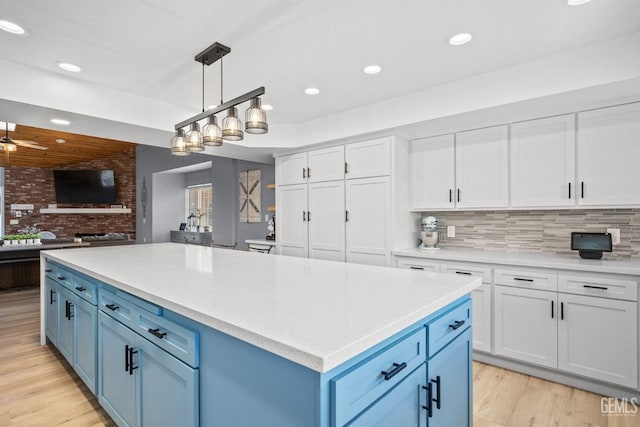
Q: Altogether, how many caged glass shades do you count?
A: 5